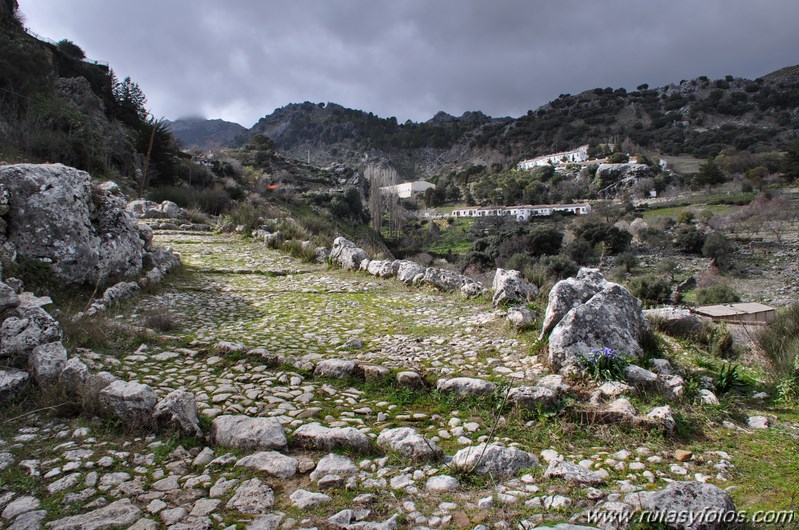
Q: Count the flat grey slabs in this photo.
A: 2